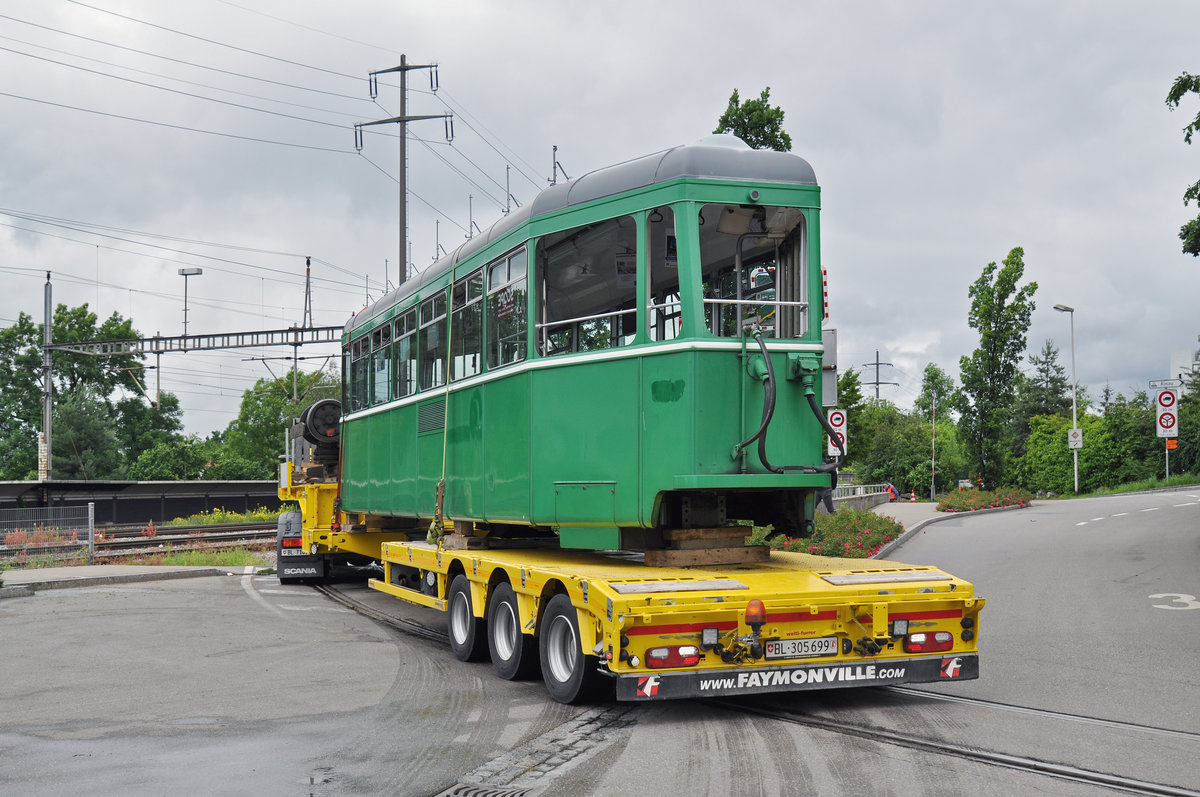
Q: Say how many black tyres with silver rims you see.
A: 3